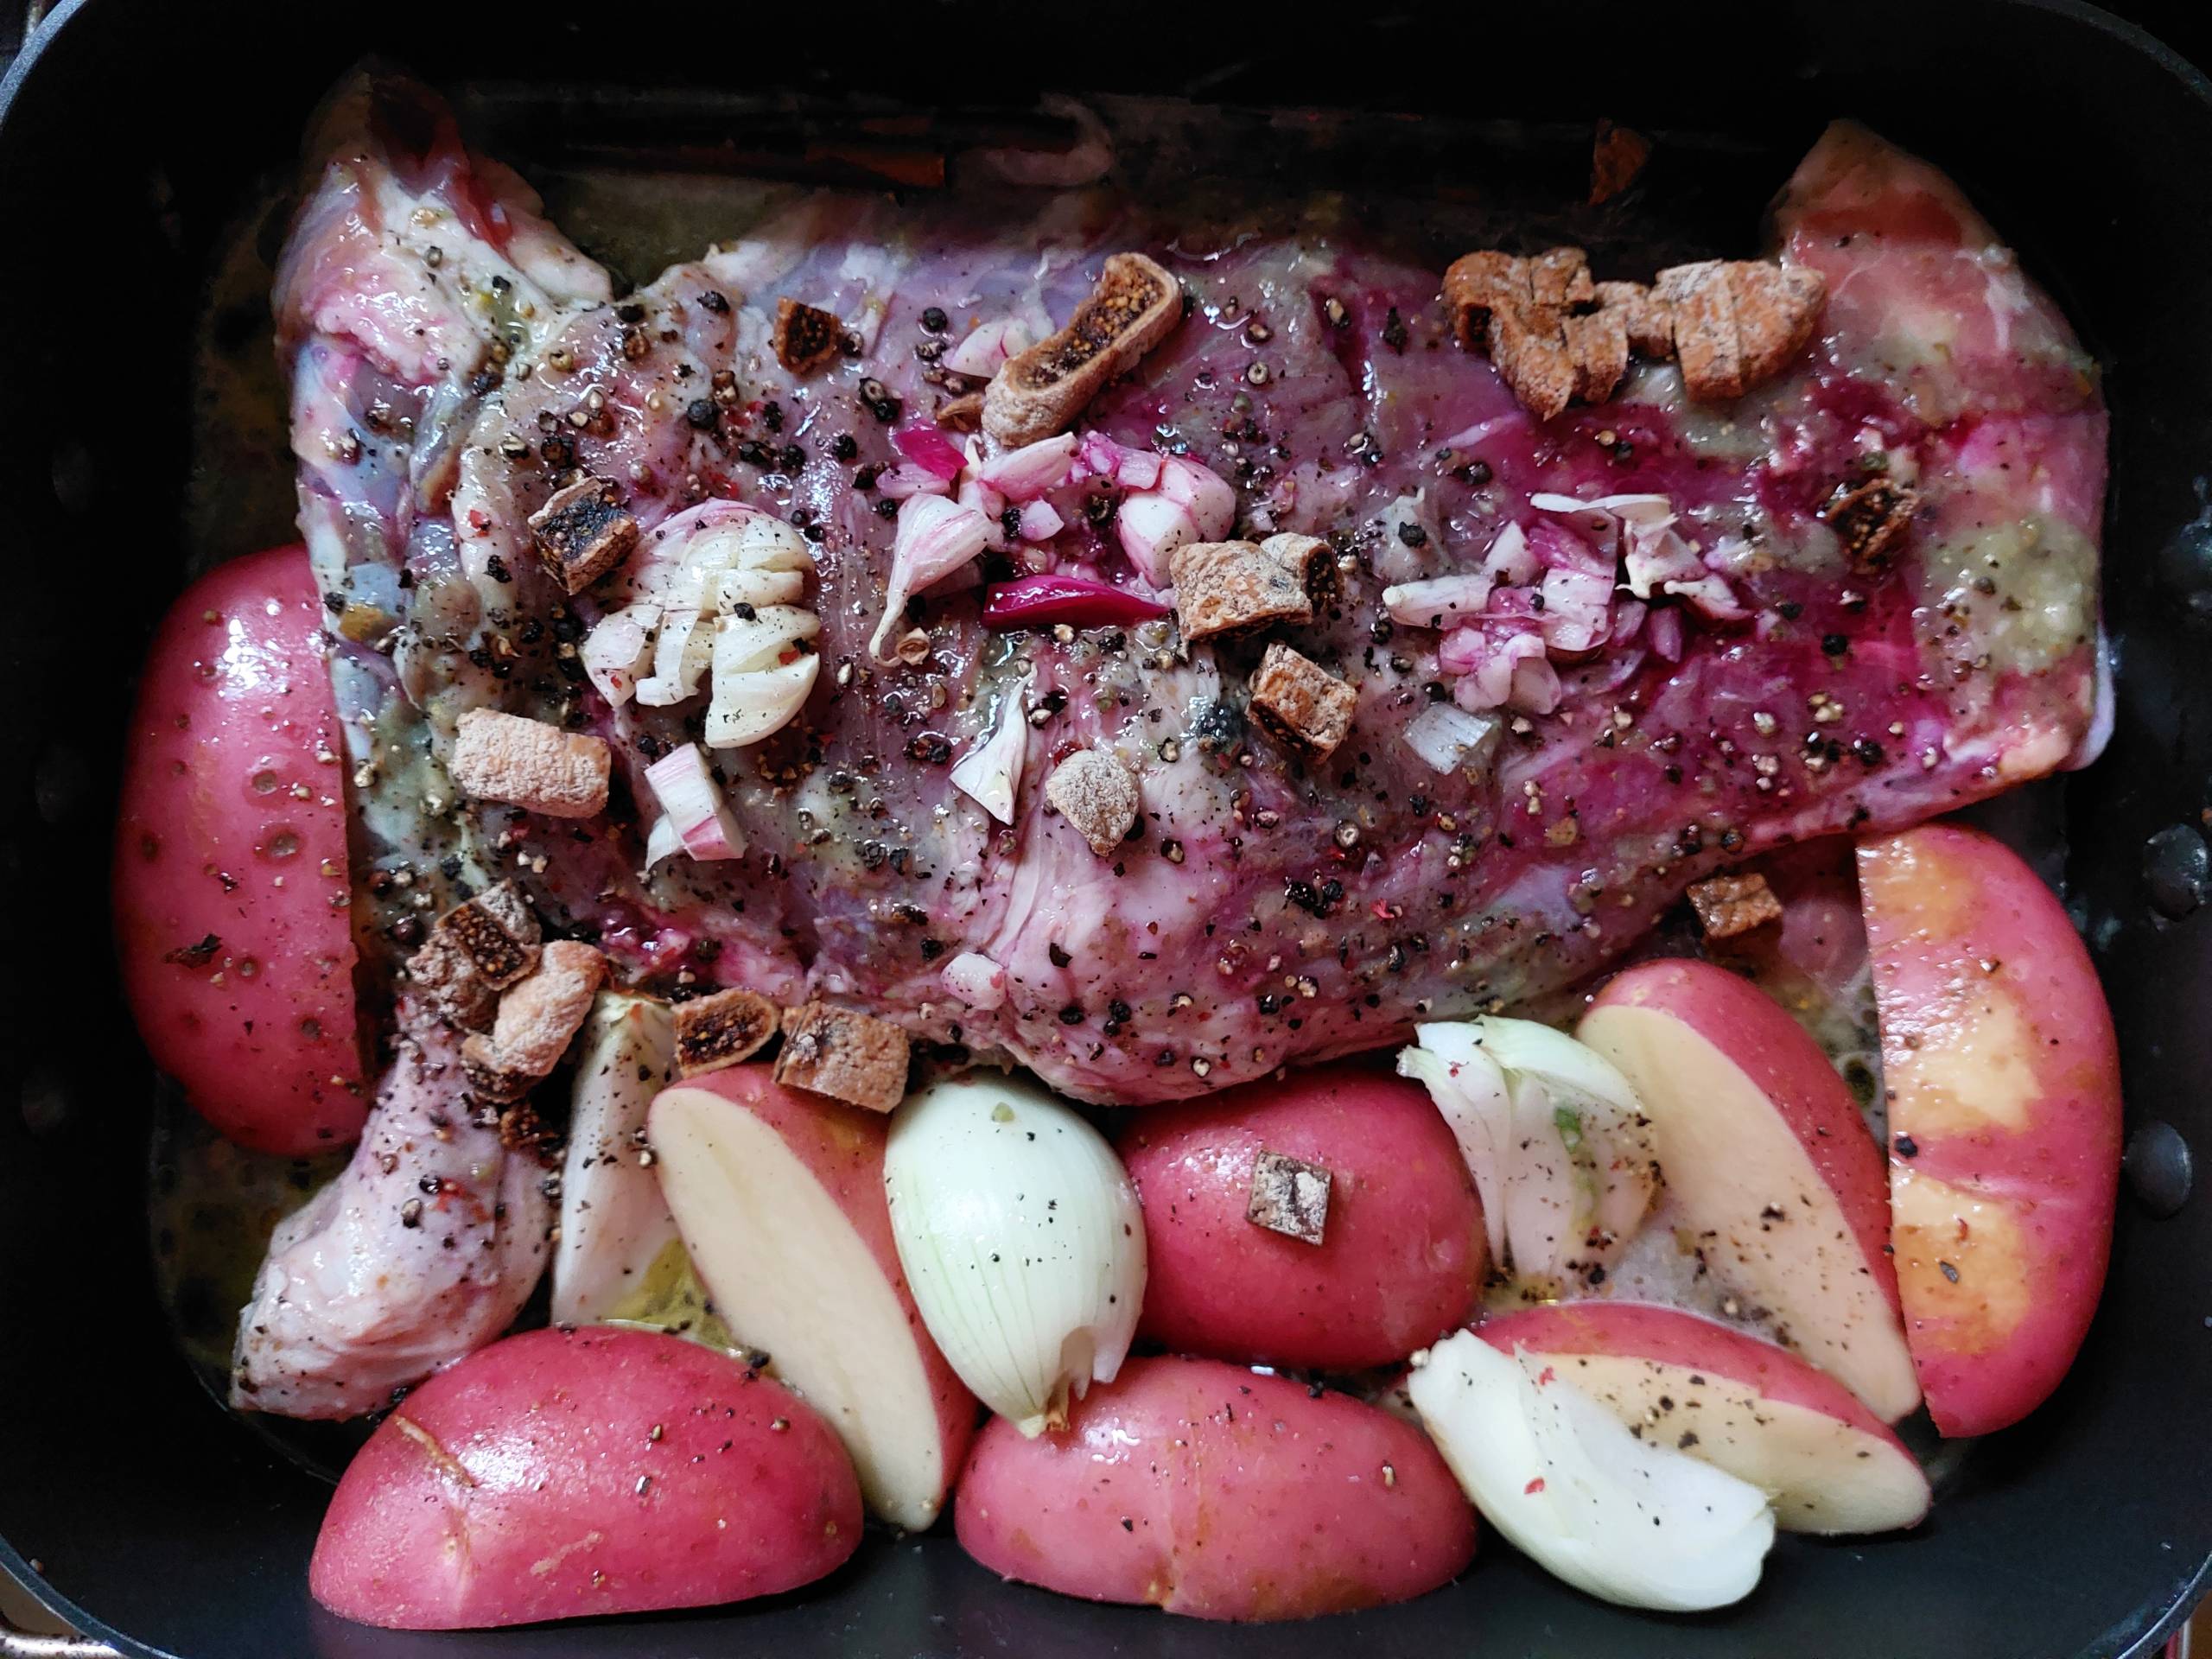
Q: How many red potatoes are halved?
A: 8